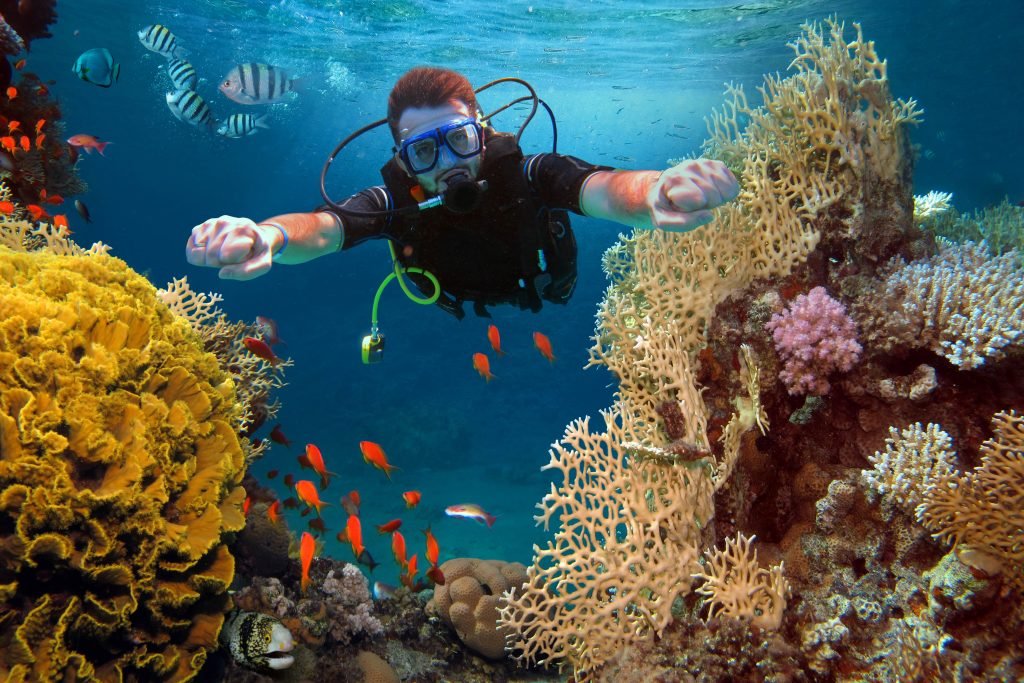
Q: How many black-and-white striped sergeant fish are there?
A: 5